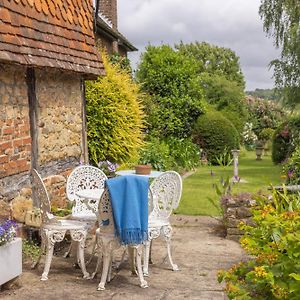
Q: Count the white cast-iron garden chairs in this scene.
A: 4